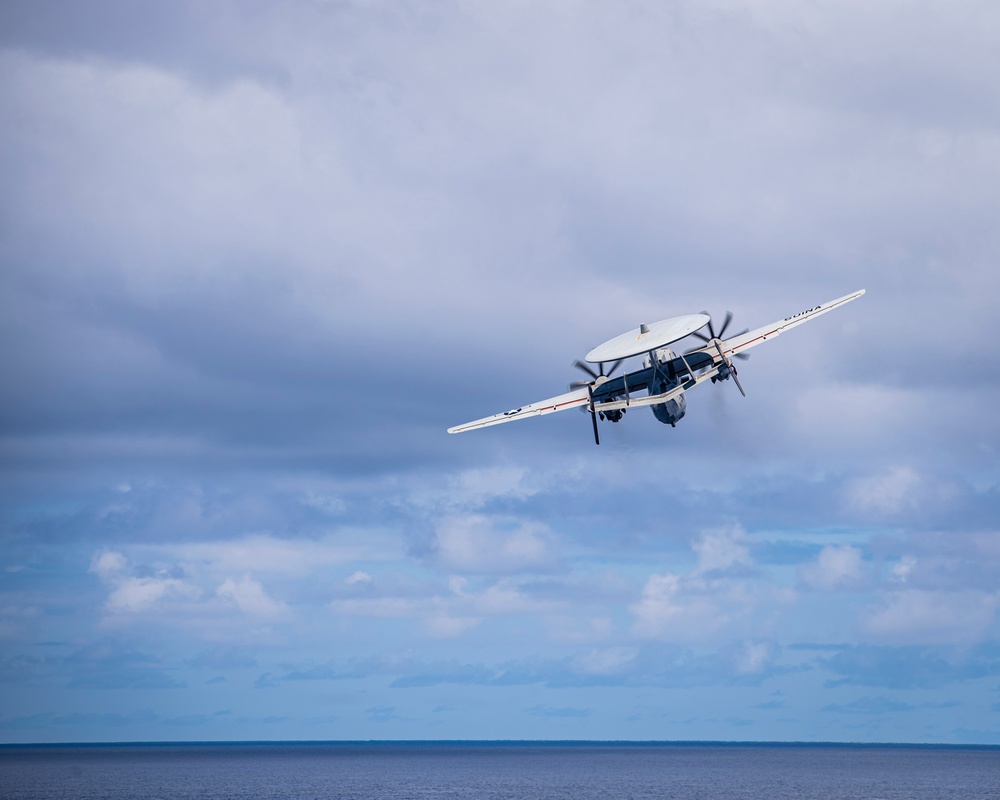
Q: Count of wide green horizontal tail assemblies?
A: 0